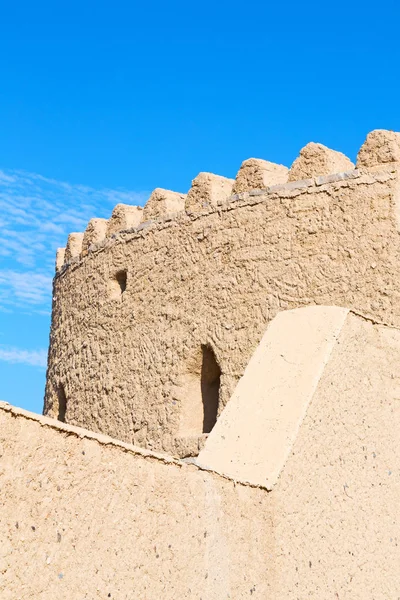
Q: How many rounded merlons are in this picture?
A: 9